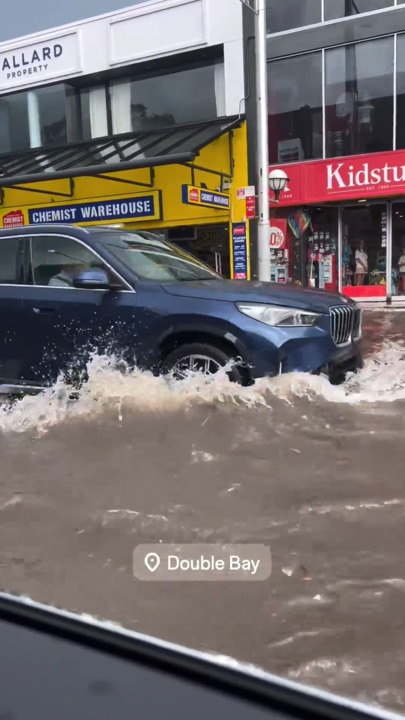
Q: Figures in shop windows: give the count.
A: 2